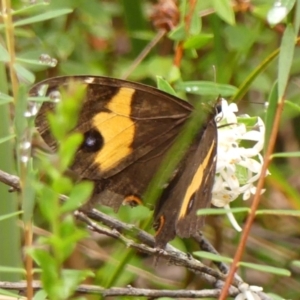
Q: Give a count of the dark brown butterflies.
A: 1